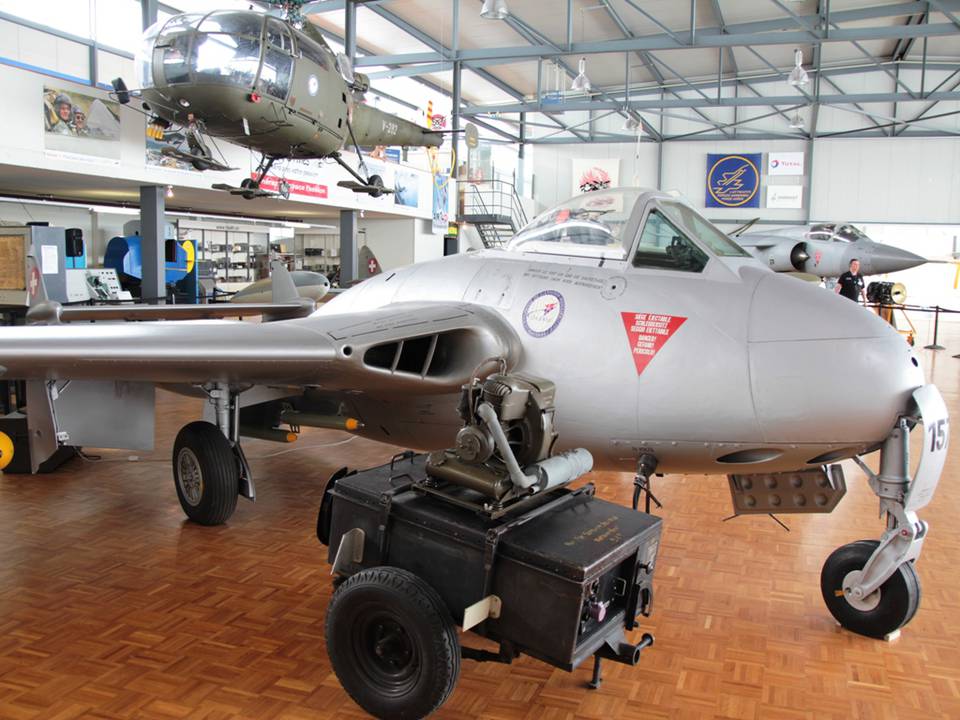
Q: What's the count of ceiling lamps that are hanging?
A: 5